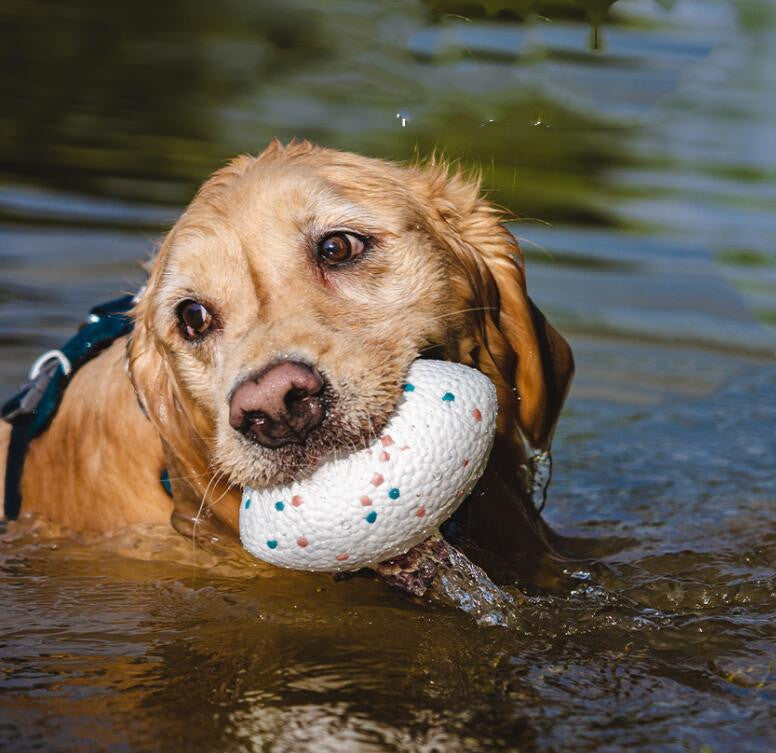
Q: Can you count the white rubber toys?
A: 1